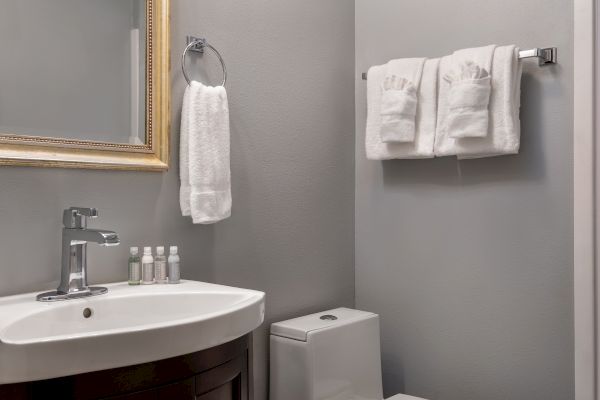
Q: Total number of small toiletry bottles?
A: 4